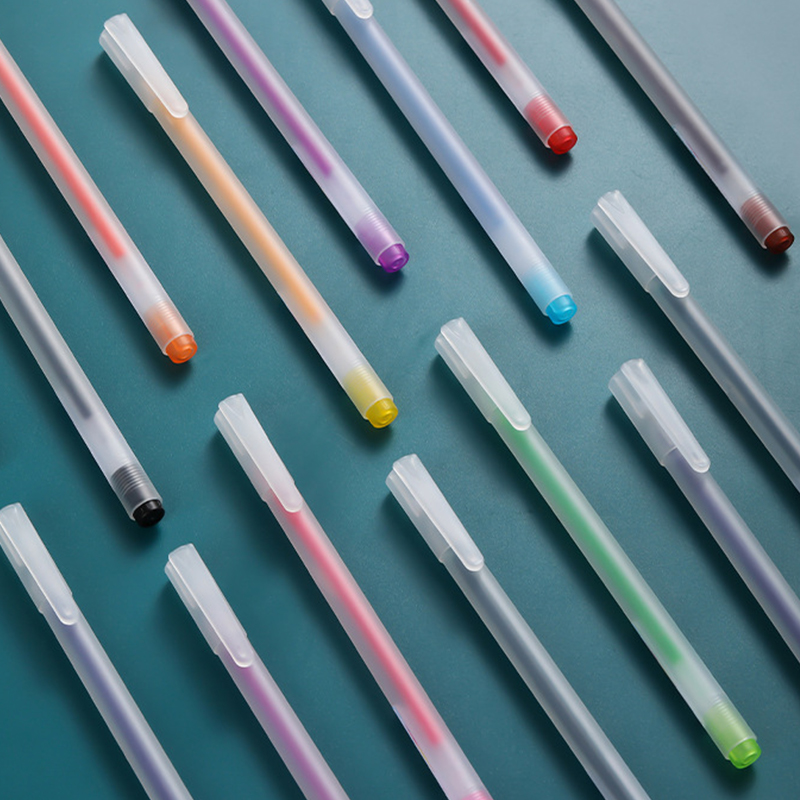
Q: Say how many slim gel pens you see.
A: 14